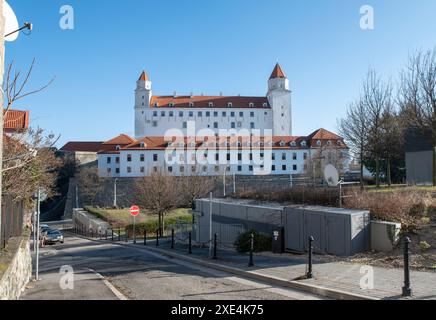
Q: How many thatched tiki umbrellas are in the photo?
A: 0